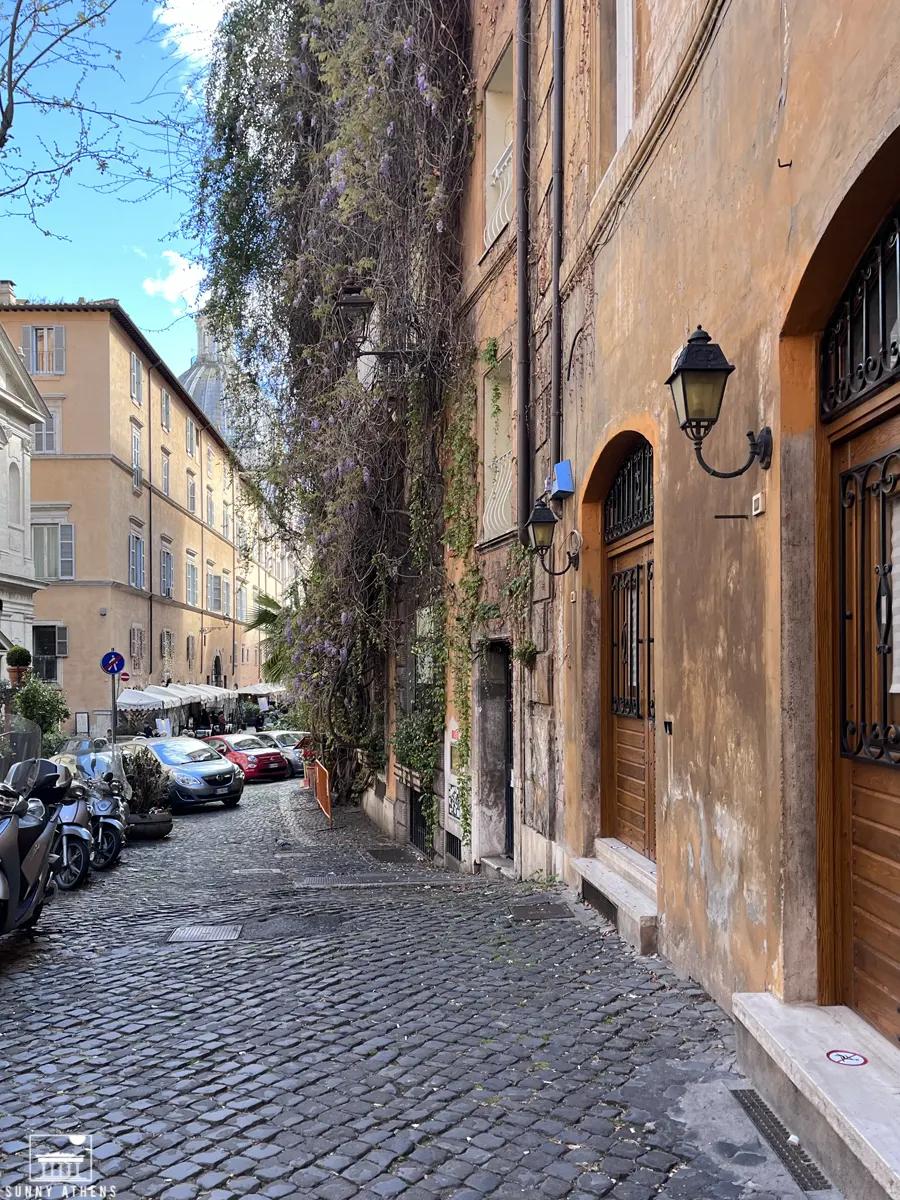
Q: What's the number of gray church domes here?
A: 1